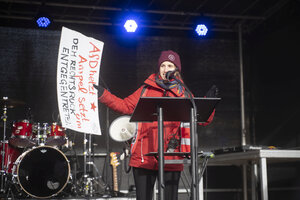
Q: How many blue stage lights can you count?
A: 3